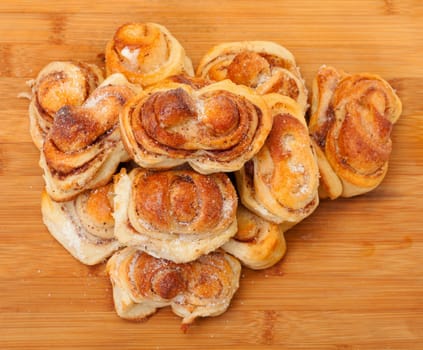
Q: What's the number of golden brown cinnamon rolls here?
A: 11